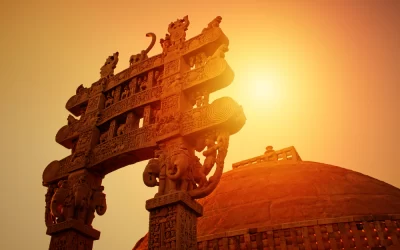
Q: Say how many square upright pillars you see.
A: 2